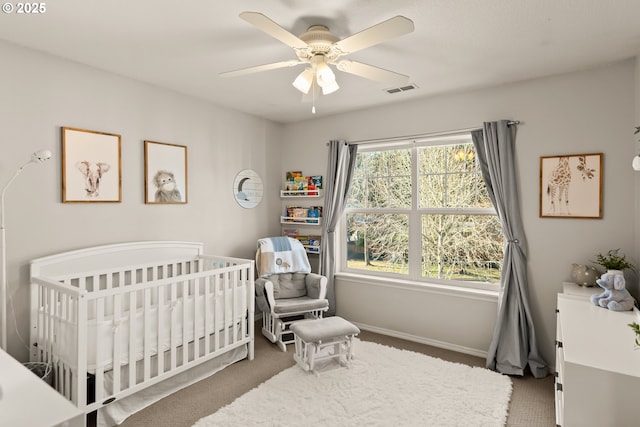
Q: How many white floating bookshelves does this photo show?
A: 3